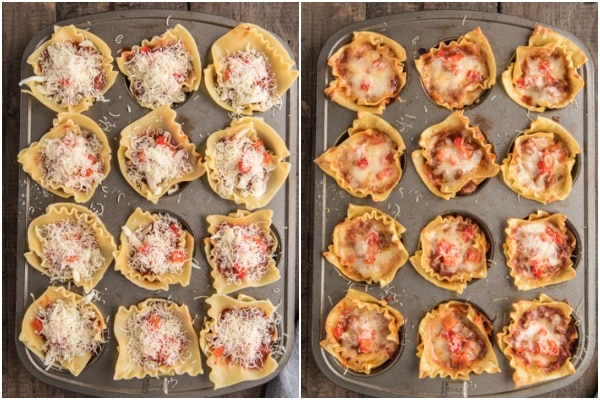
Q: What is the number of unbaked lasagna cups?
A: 12